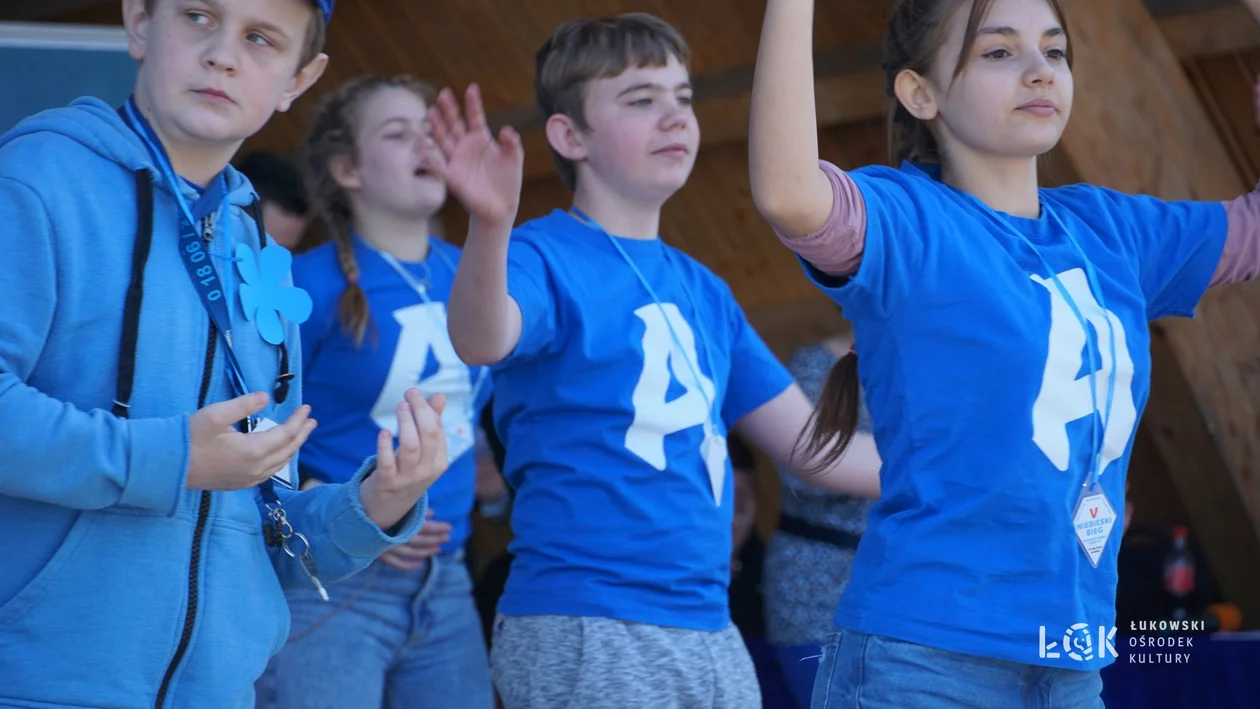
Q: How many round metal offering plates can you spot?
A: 0